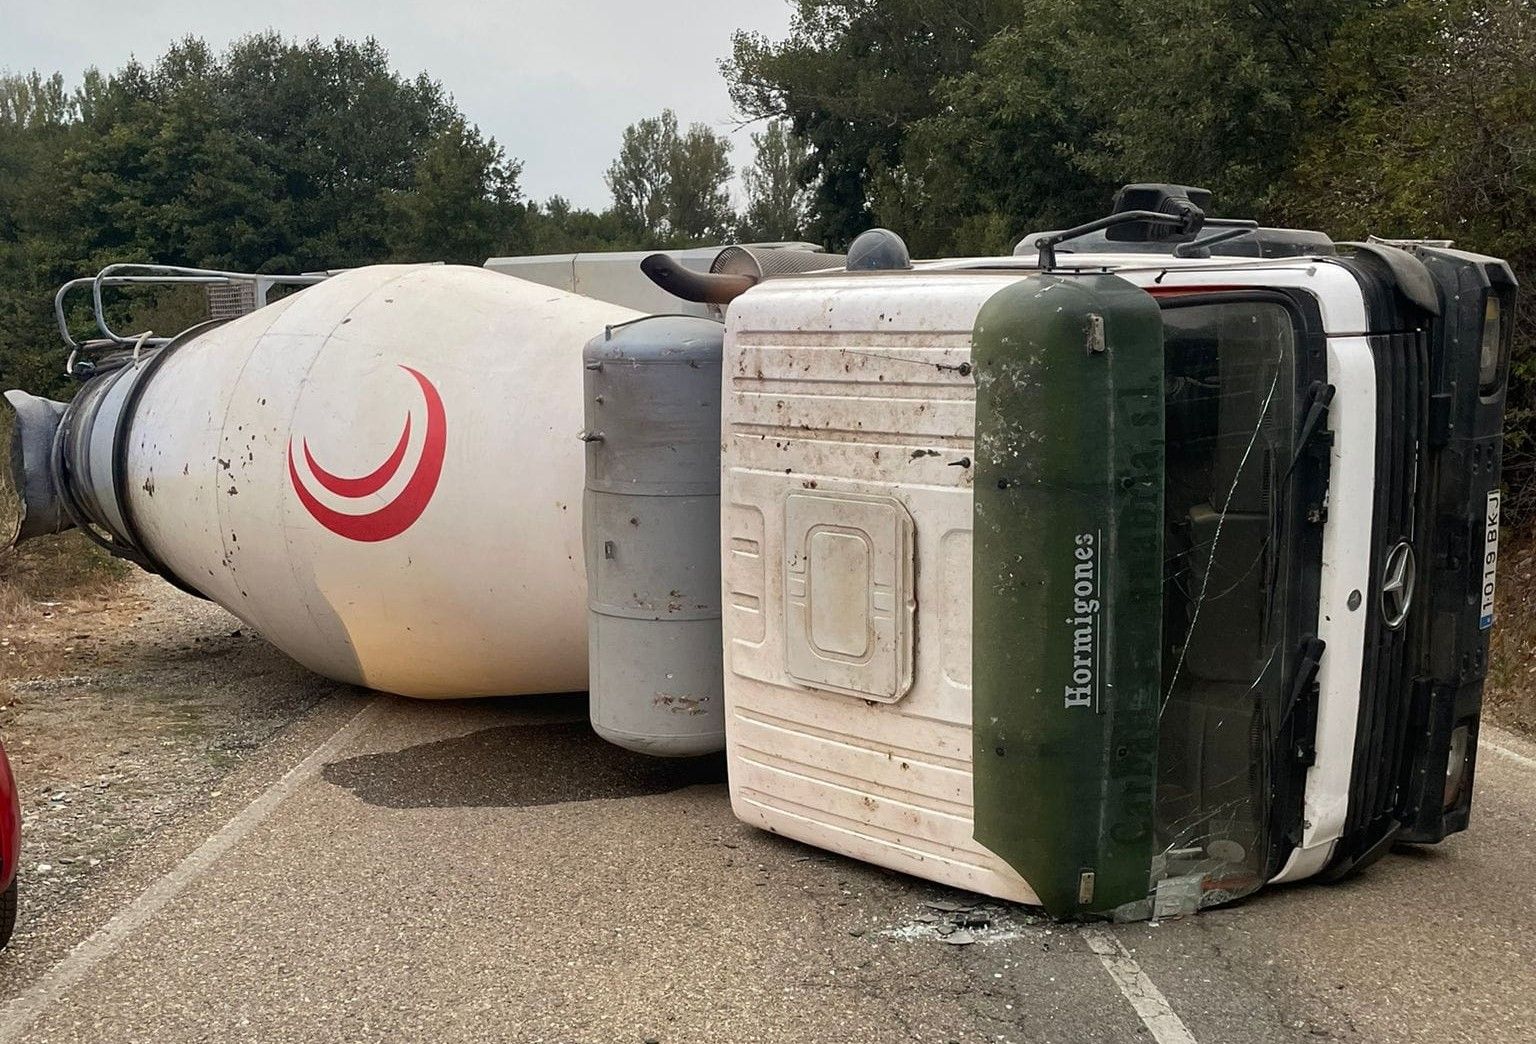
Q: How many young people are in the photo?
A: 0